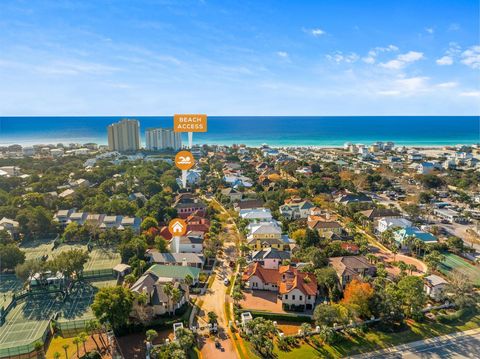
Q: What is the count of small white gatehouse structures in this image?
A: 2